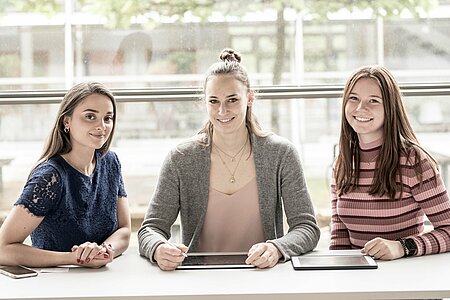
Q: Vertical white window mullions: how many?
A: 3